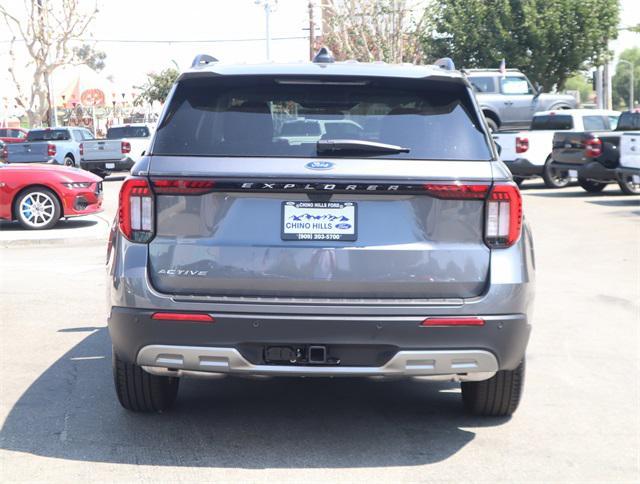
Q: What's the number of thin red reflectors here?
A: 2